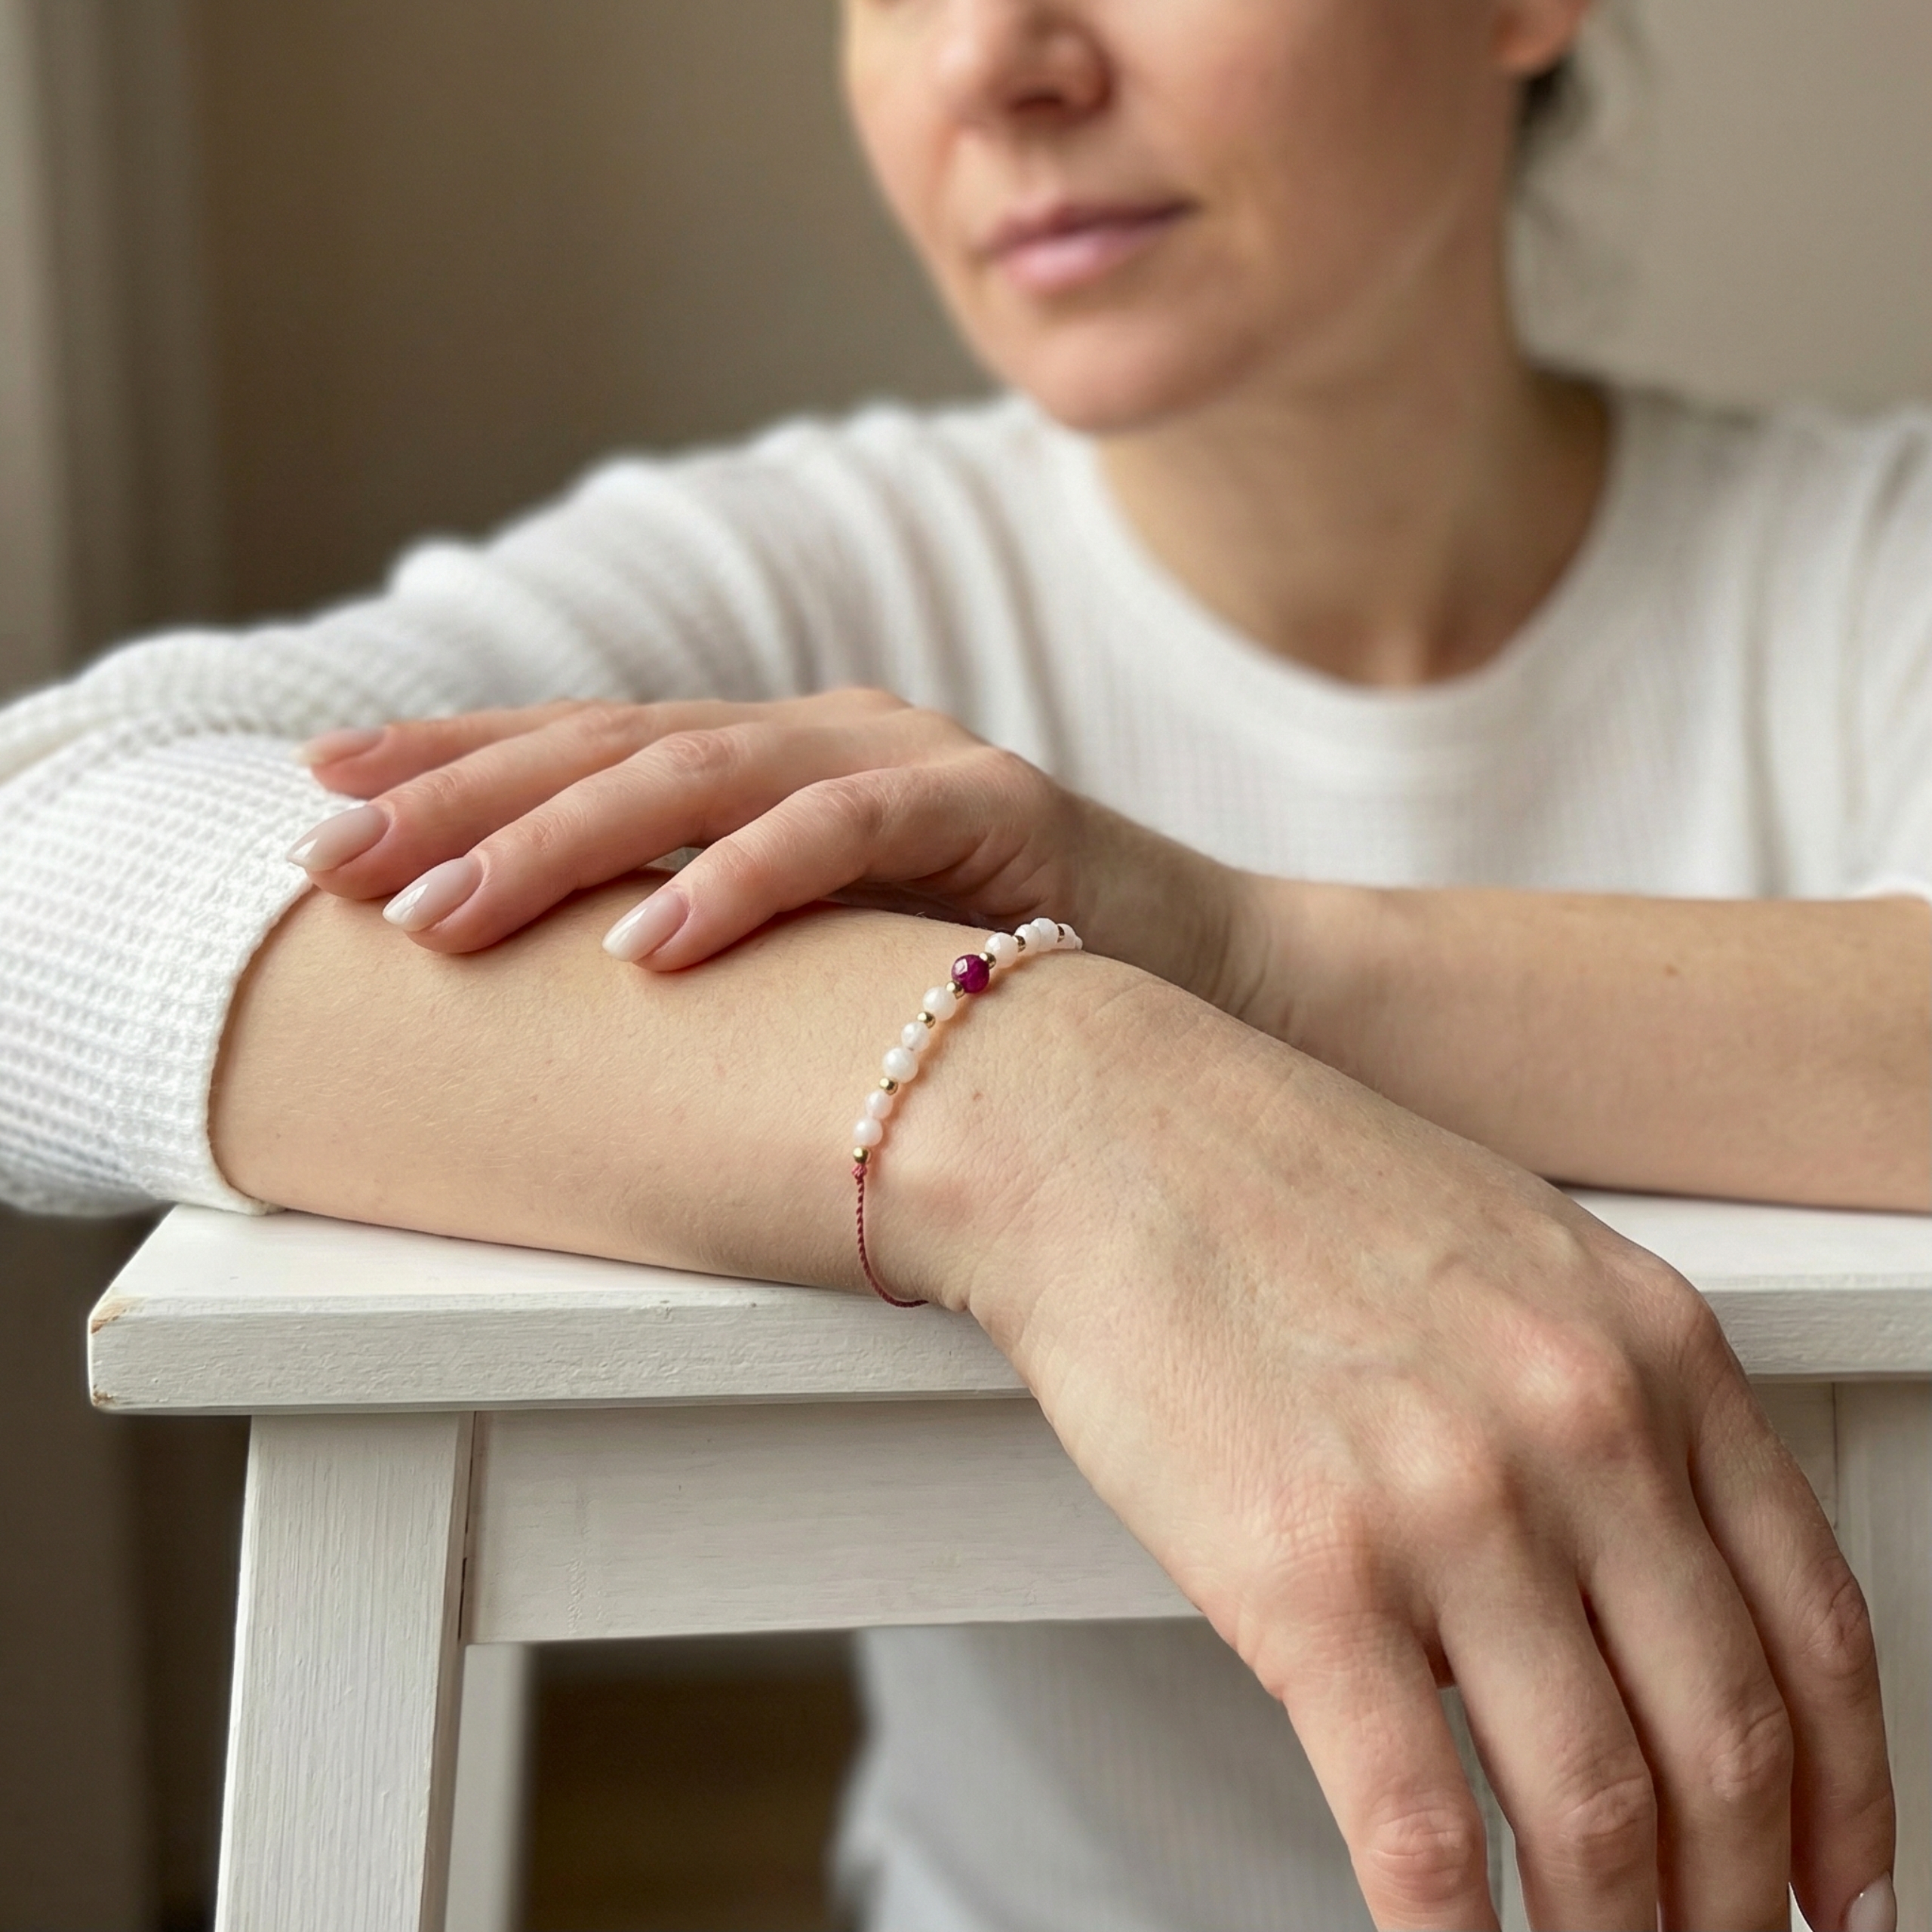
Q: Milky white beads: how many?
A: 10